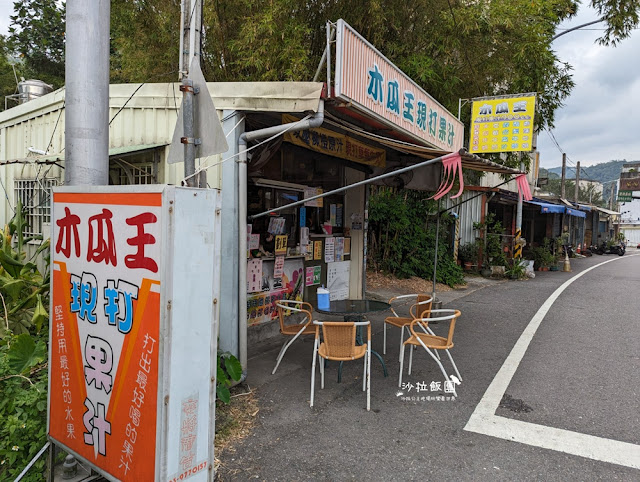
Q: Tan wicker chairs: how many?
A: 4